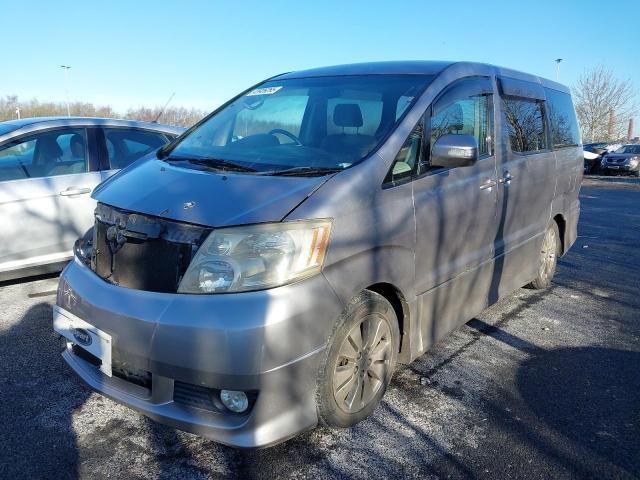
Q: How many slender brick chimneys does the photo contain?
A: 2